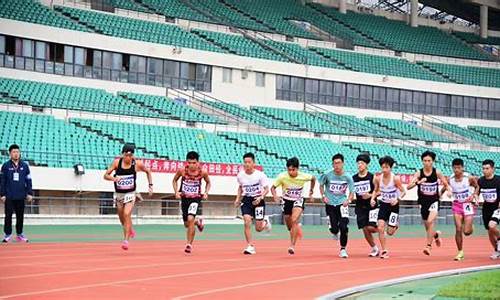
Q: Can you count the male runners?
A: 10